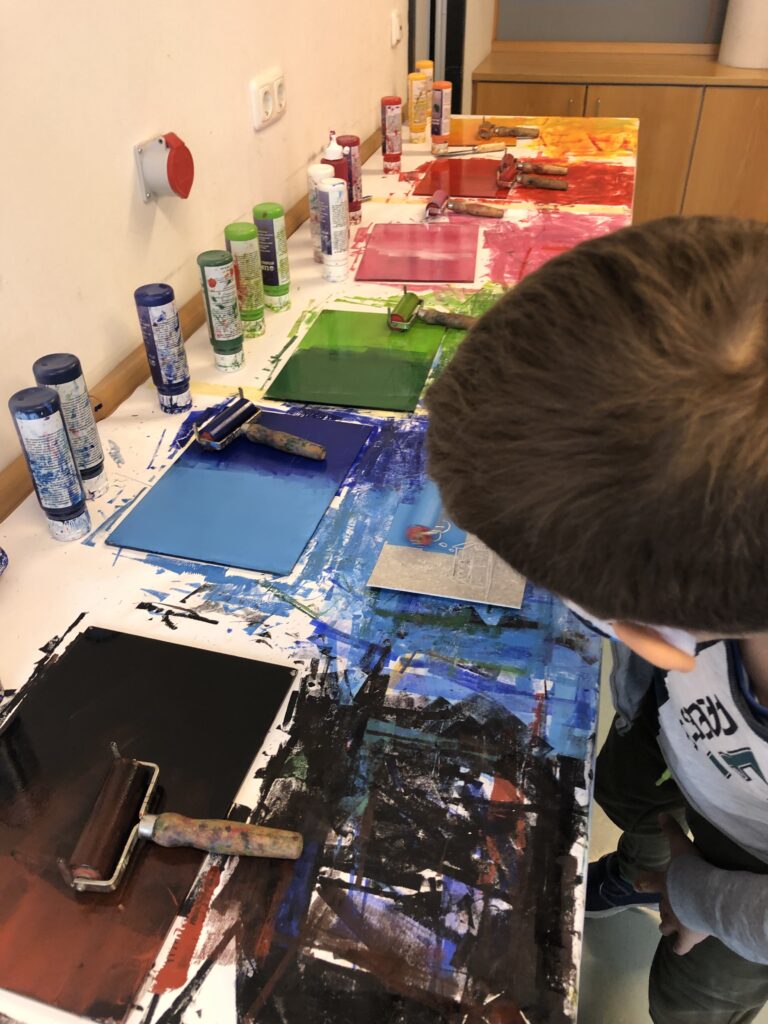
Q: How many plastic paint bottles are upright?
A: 14